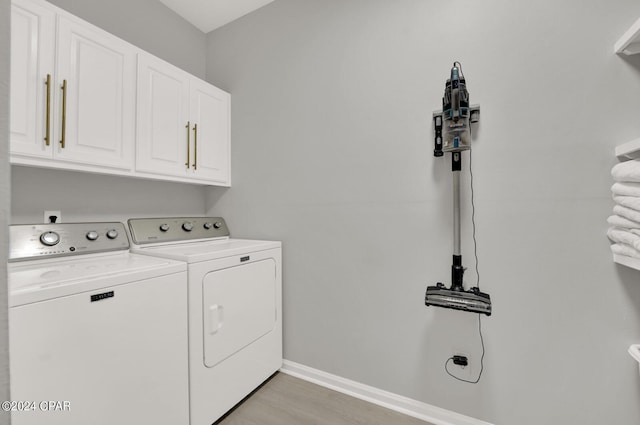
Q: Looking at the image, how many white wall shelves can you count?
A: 3